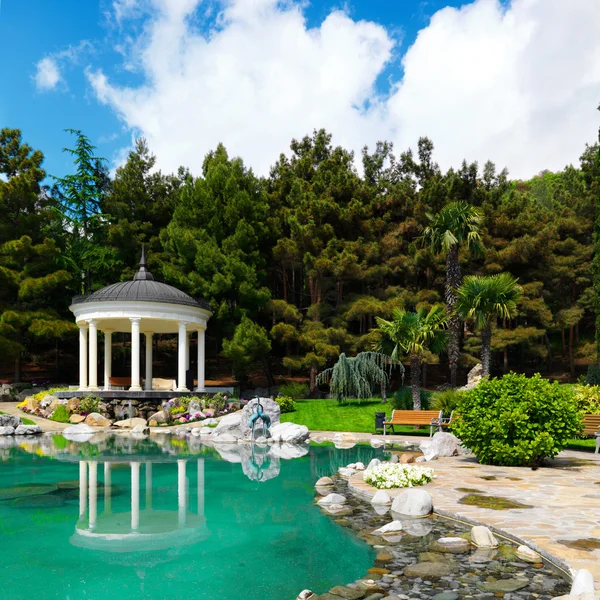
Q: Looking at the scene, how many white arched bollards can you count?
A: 0